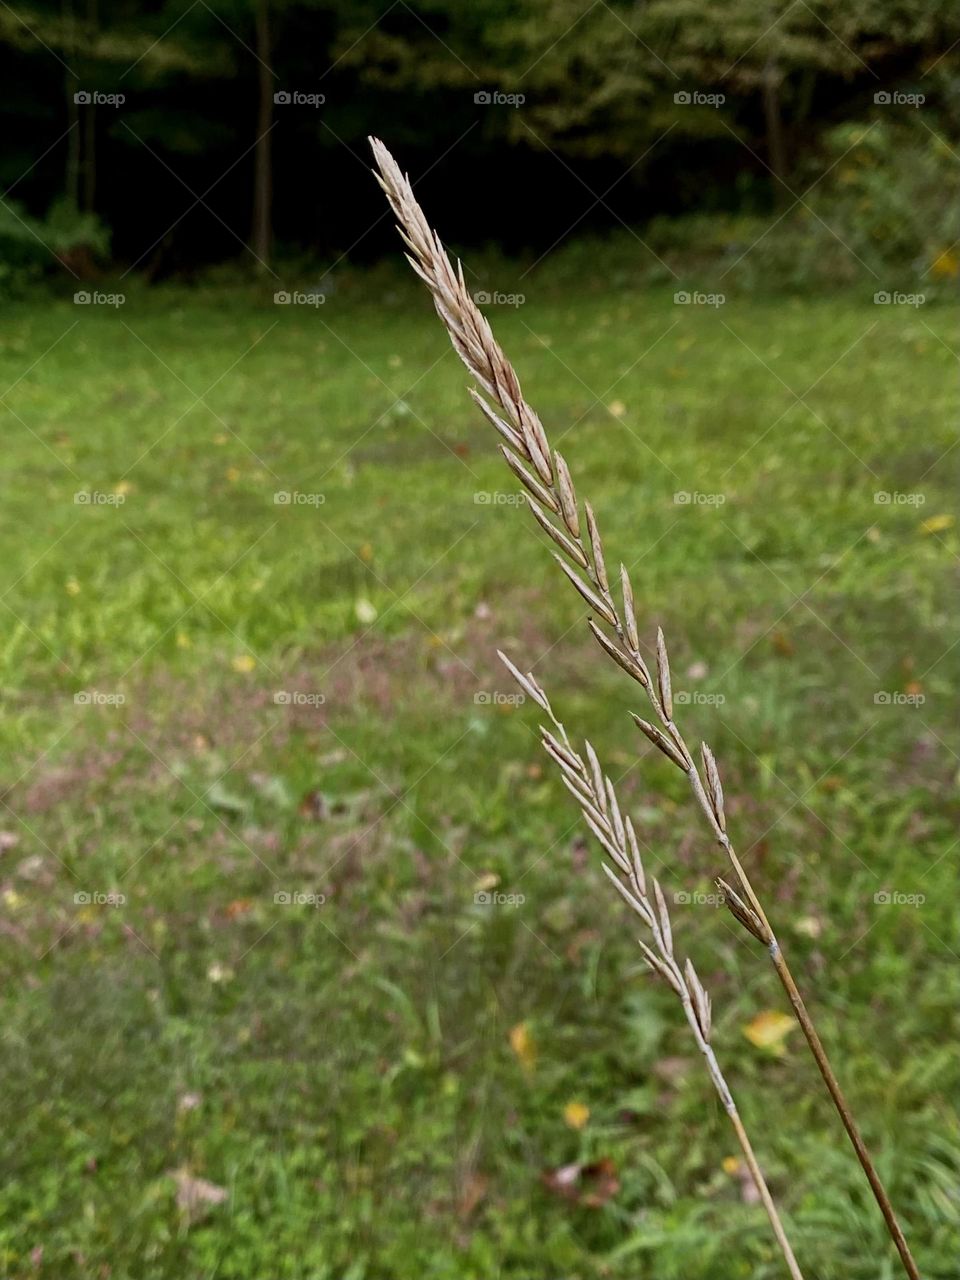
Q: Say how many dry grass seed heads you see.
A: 2